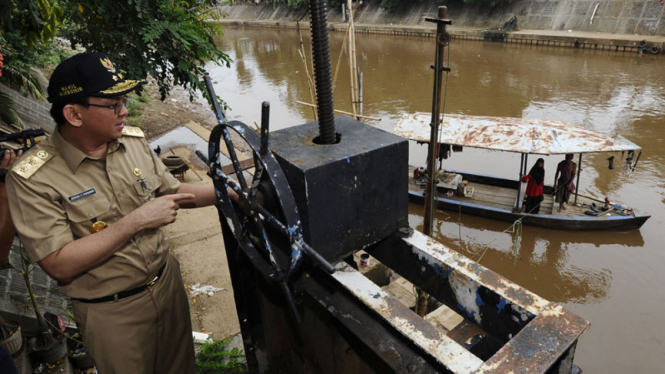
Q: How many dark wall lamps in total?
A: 0